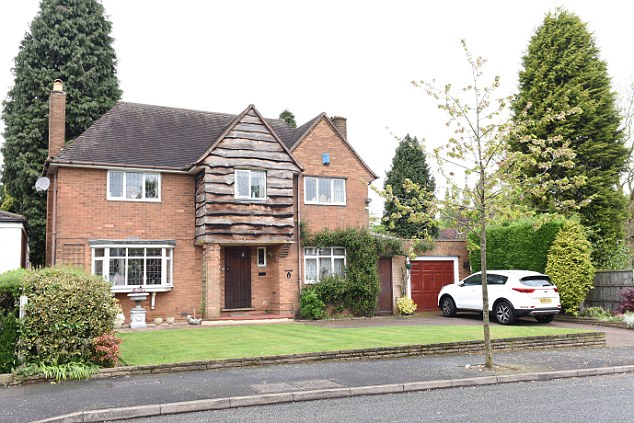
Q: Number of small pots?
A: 2